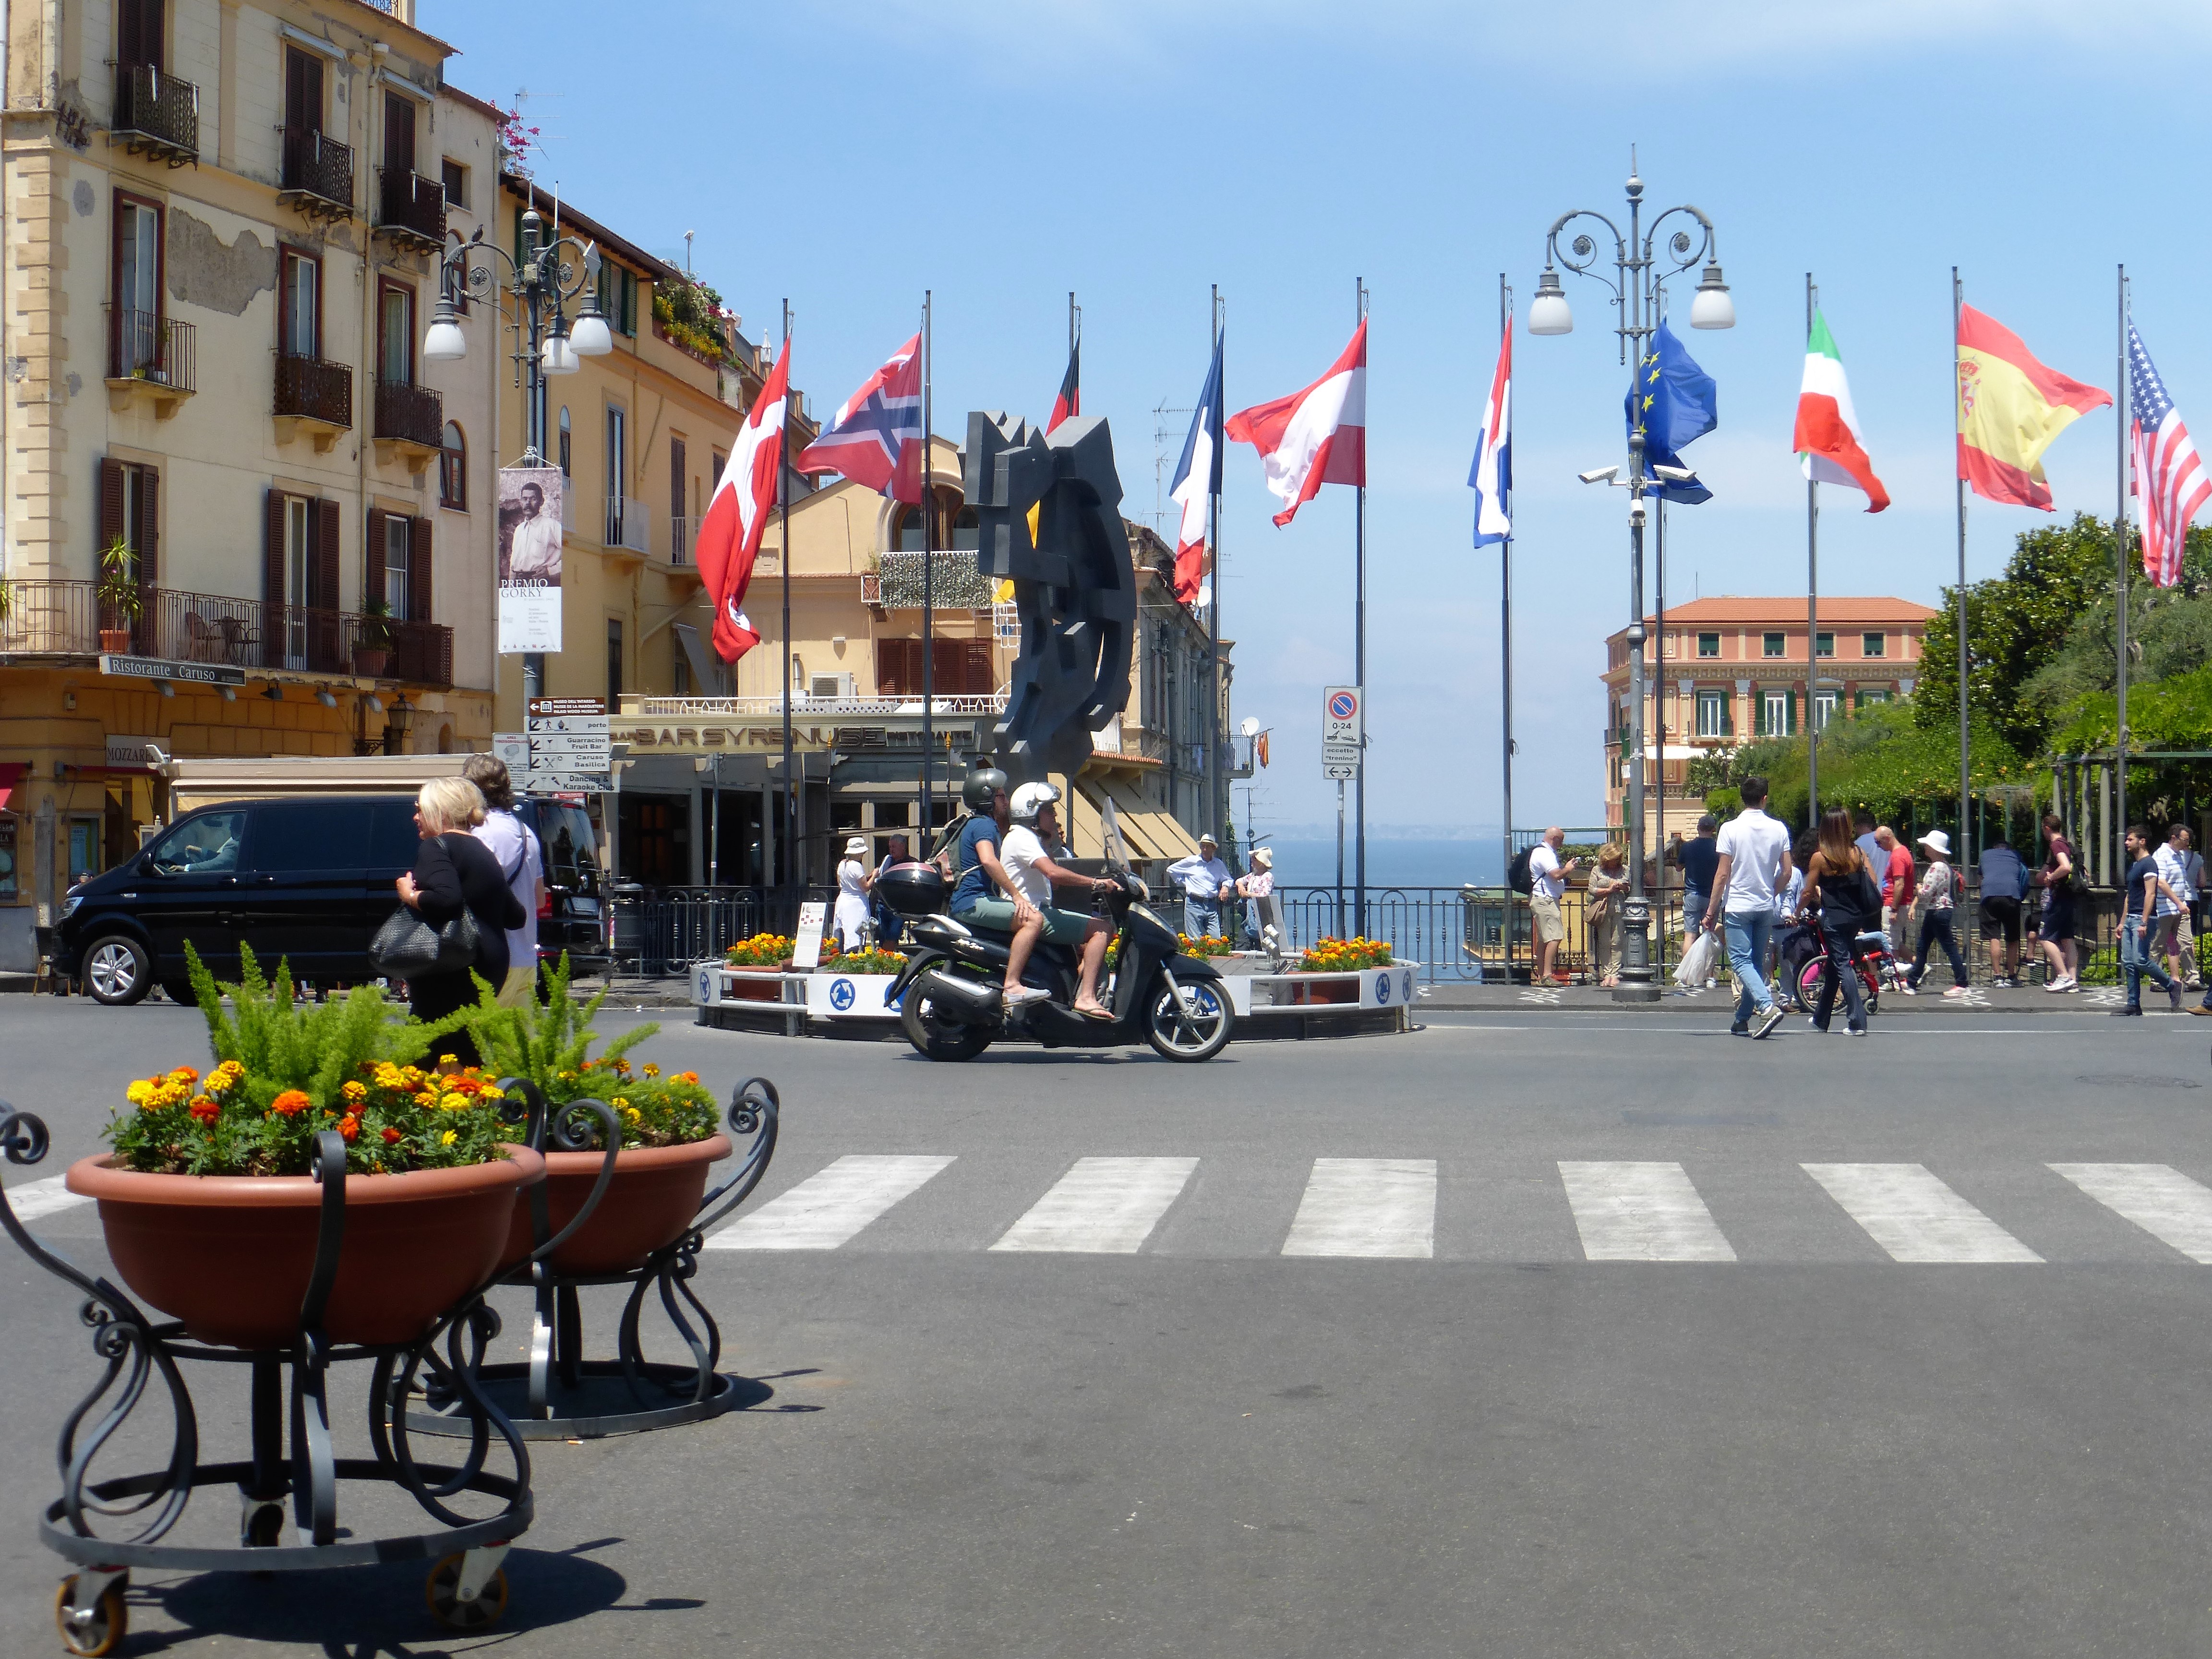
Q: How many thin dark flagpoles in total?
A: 10